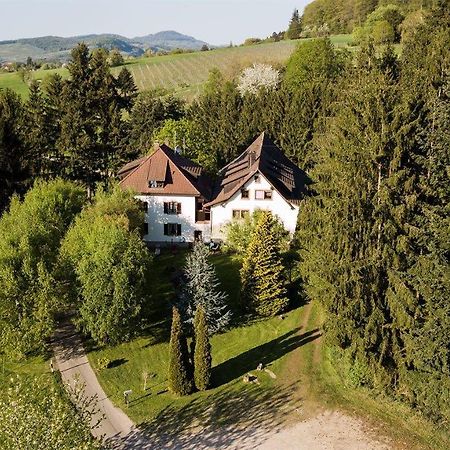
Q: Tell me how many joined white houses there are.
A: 2